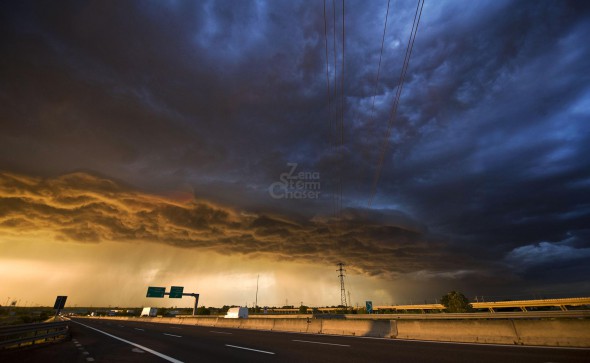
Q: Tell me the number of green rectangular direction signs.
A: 2